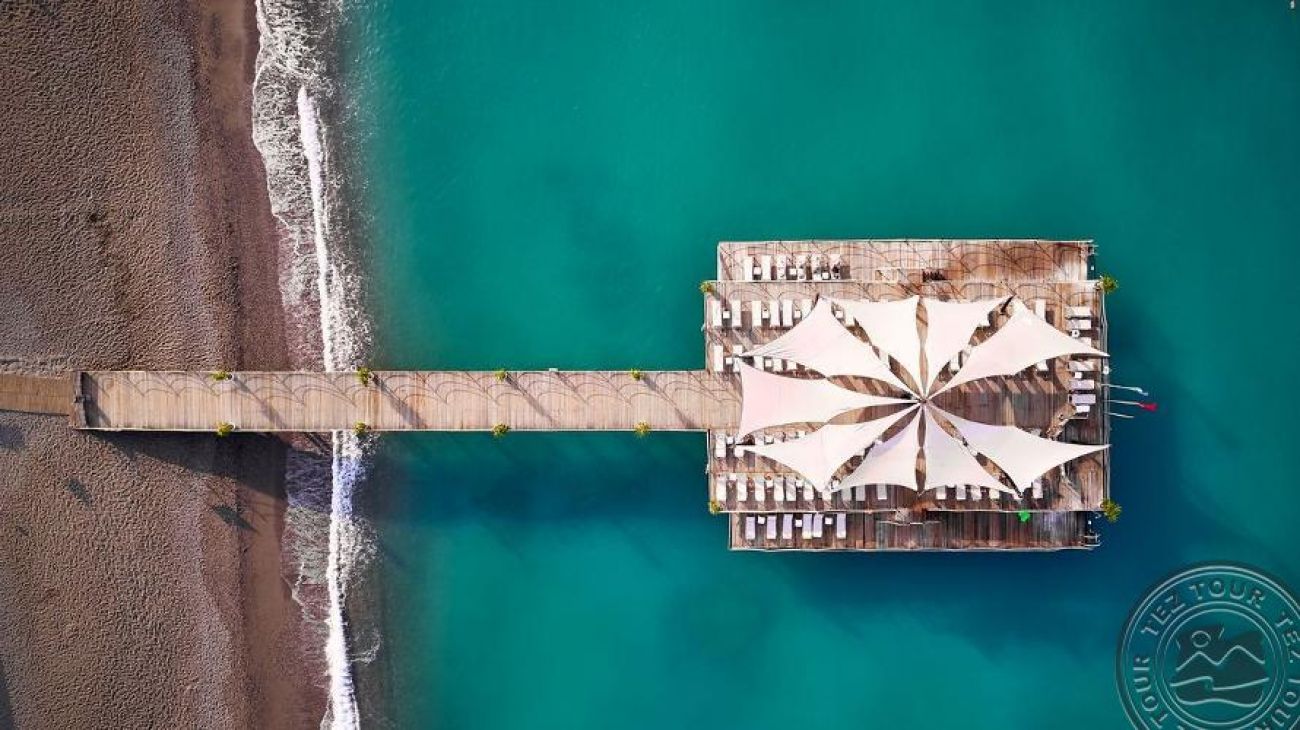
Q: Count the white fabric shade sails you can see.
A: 9